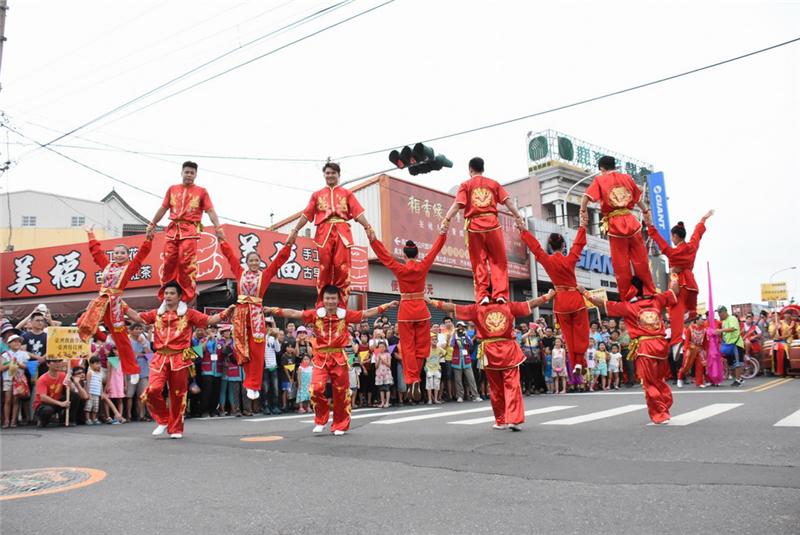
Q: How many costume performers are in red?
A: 13